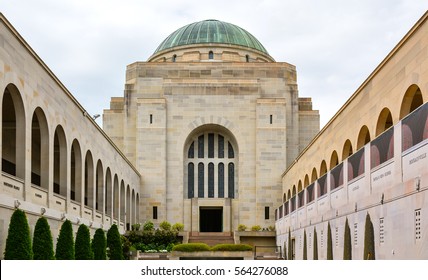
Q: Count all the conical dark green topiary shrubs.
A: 6